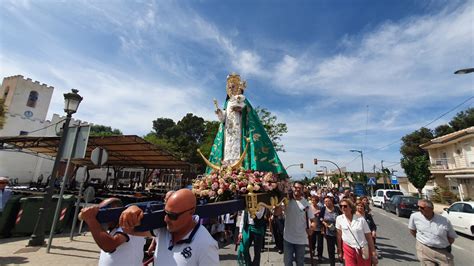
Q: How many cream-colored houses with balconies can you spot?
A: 1